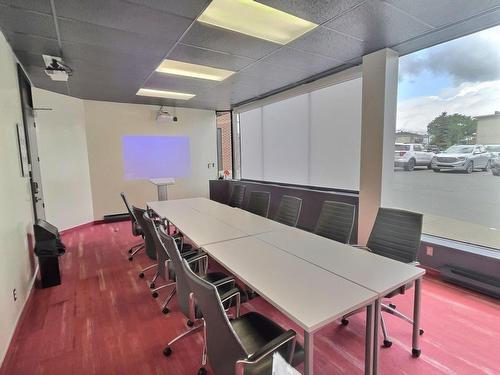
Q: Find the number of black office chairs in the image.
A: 10